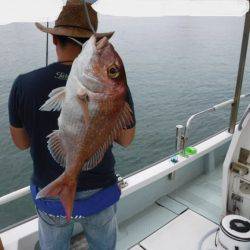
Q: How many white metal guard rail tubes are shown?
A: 2